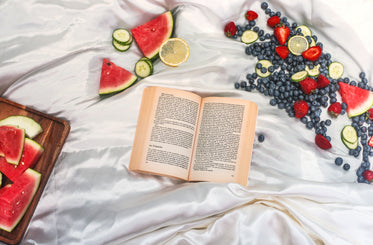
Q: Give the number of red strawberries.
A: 14